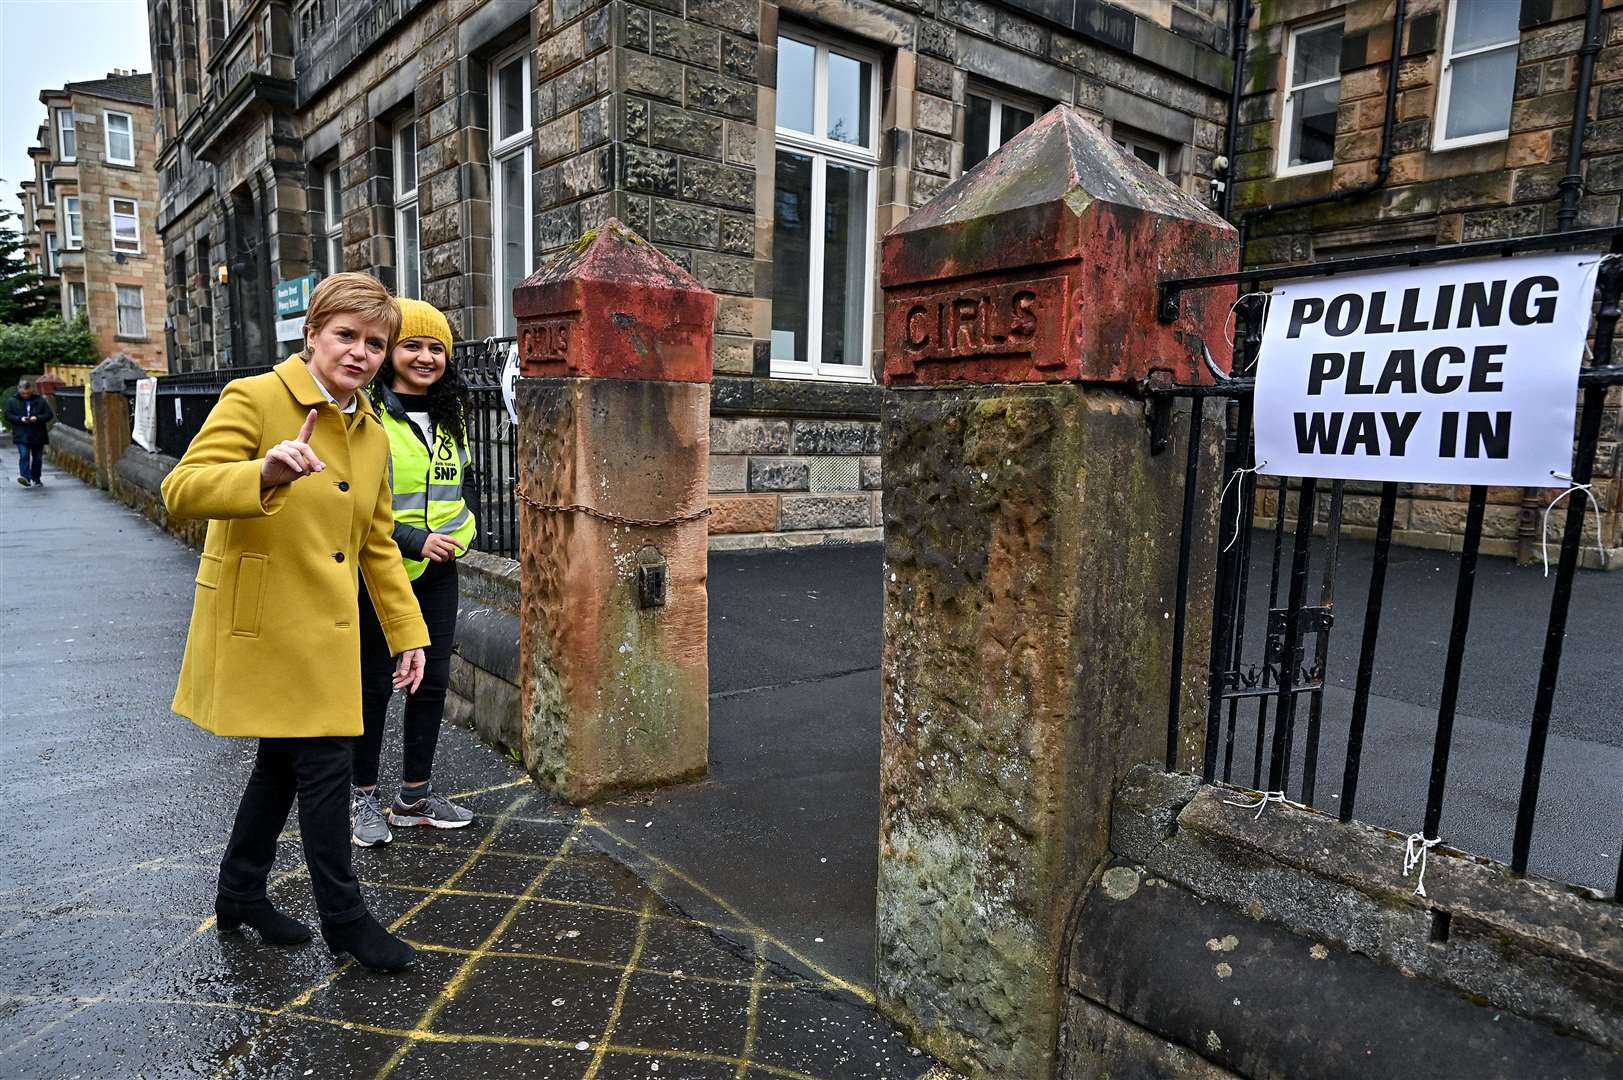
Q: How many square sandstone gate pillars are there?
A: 2